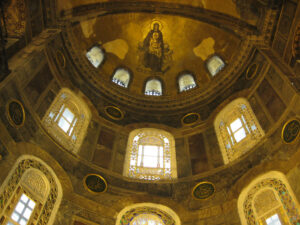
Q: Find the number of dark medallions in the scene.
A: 8